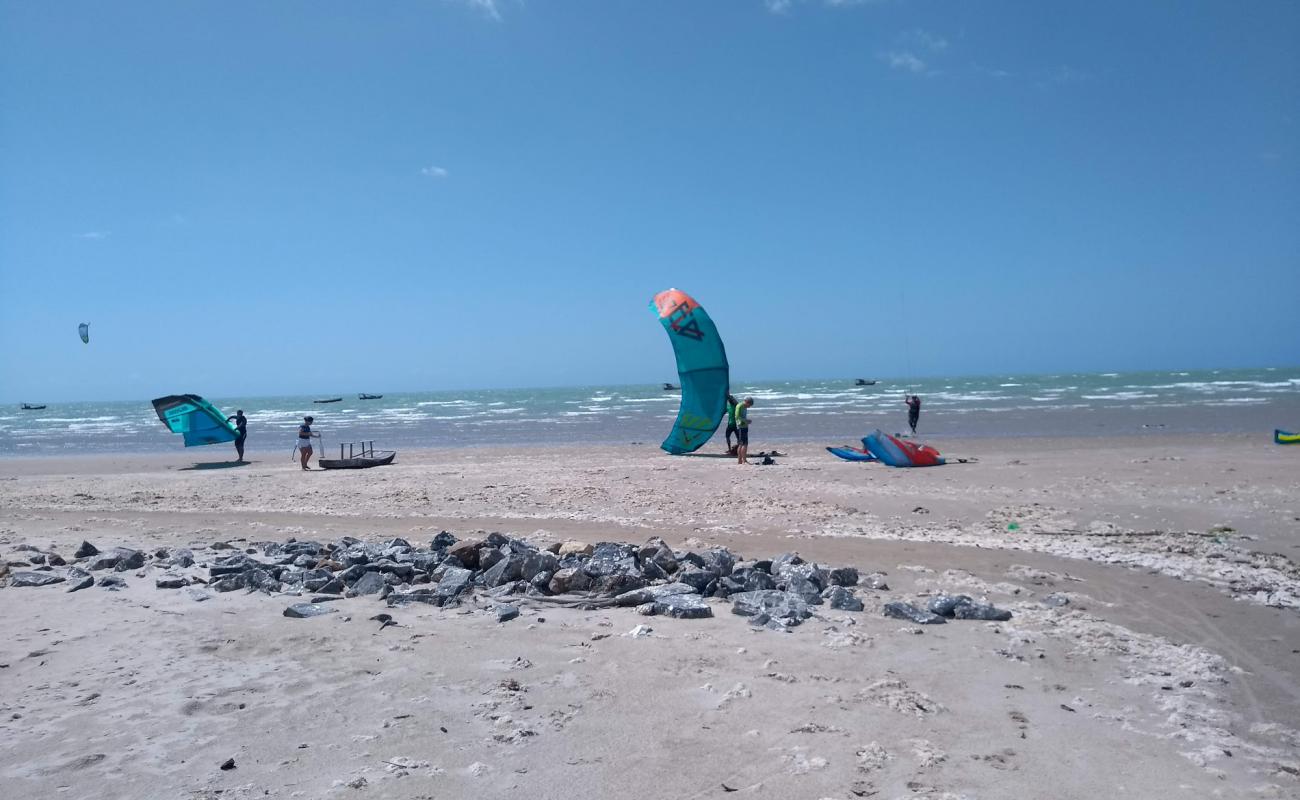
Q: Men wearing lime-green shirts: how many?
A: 1